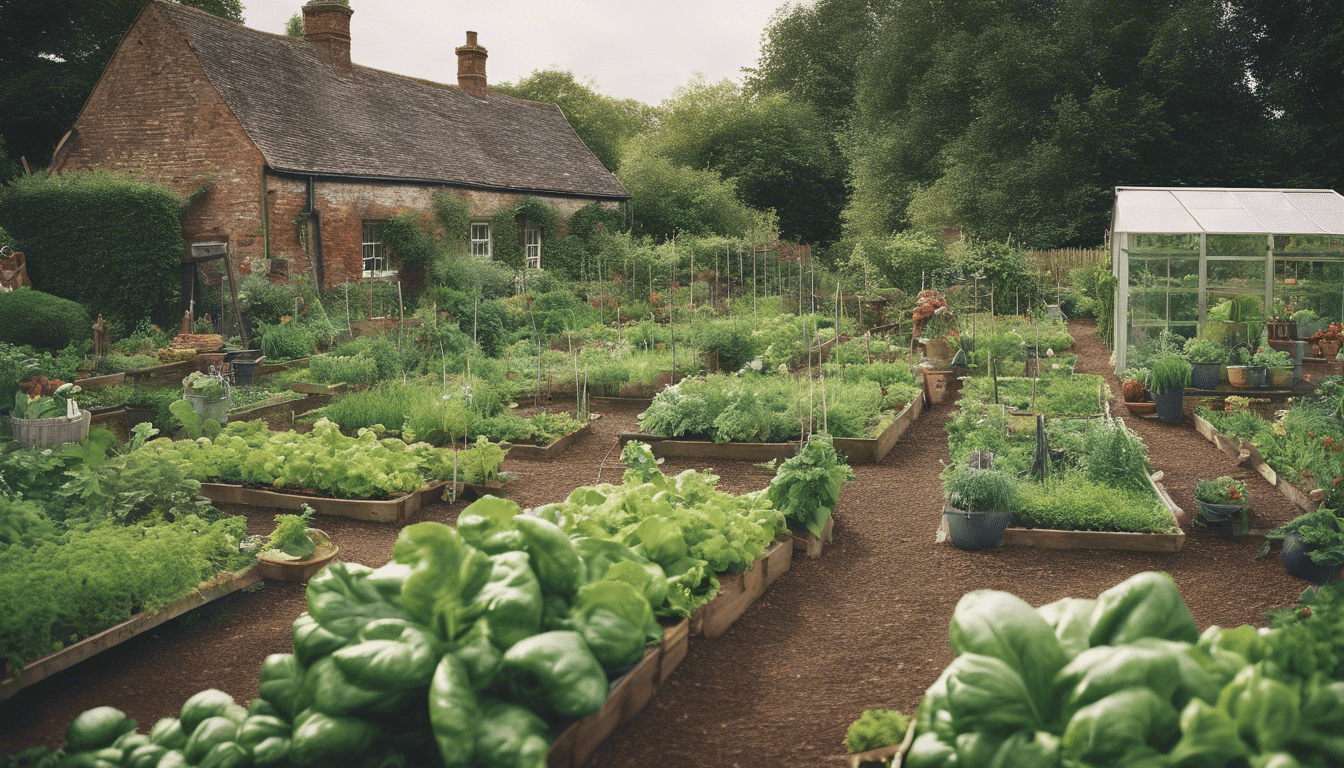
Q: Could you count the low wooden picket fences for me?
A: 1